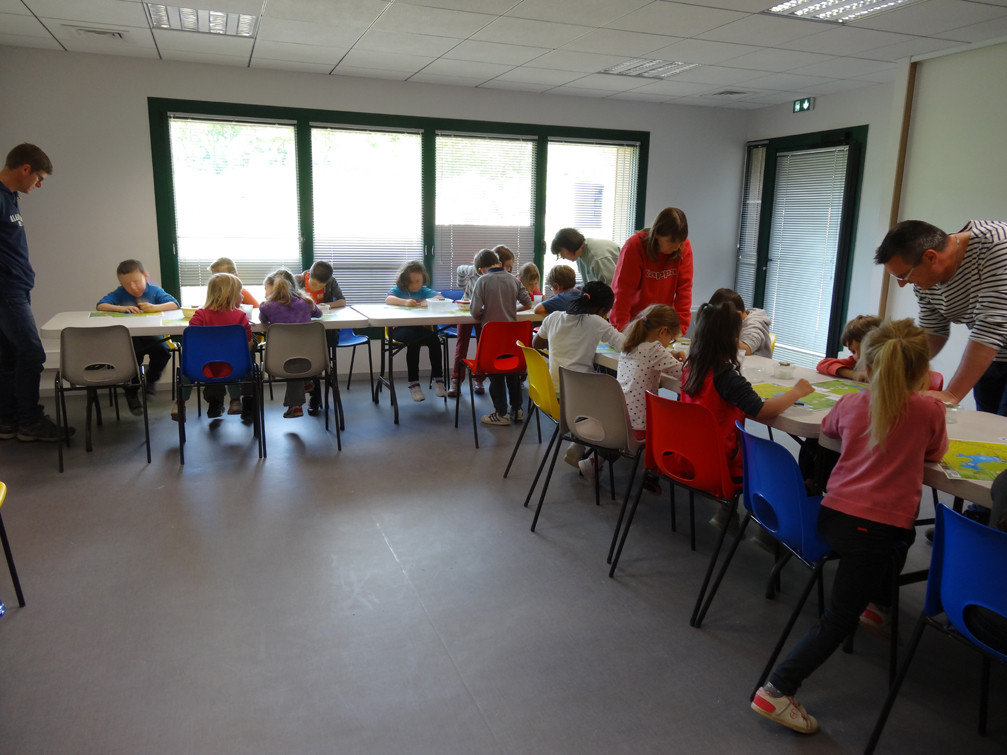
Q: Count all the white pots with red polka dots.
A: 0